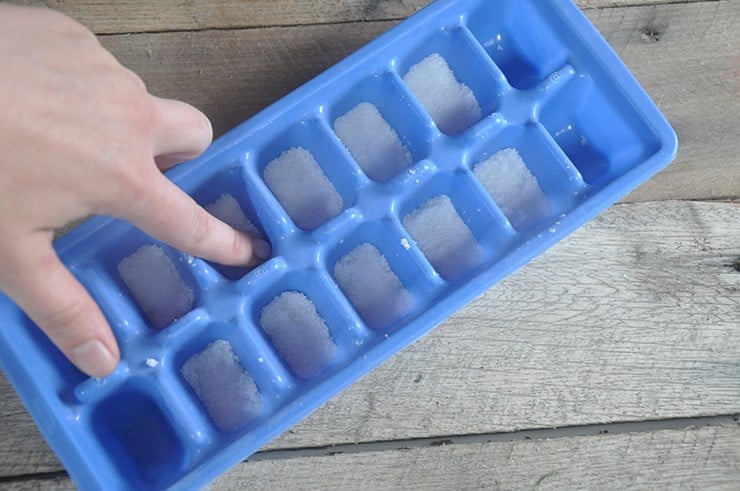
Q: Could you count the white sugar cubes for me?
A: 10